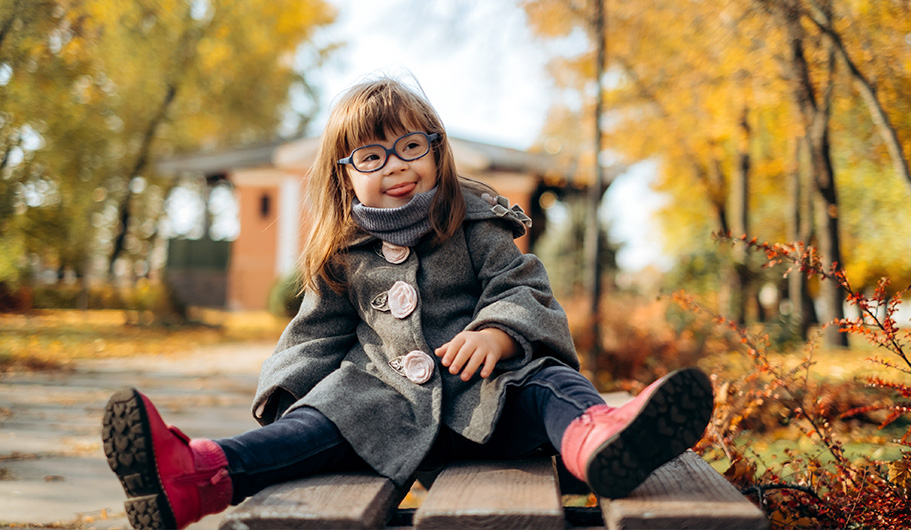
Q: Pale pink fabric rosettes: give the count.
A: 3